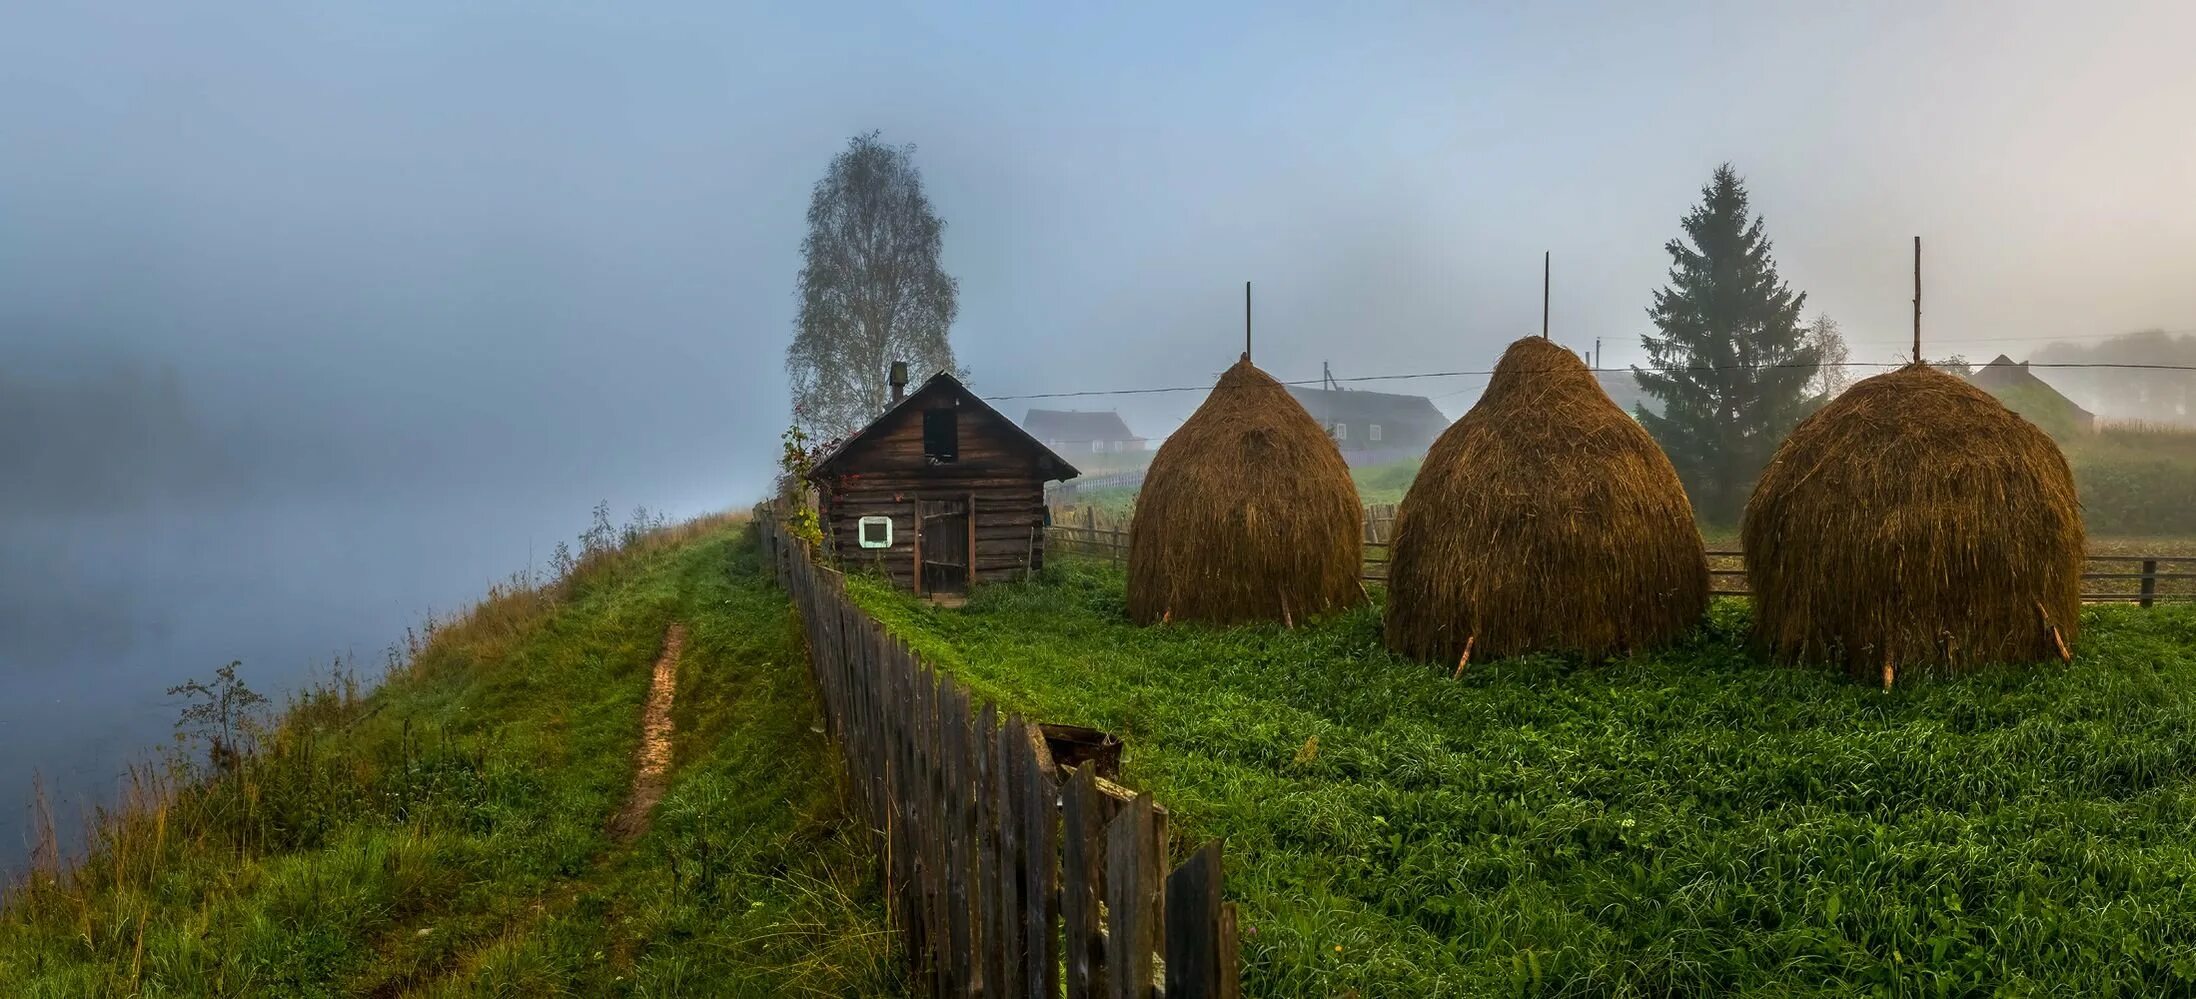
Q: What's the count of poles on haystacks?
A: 3